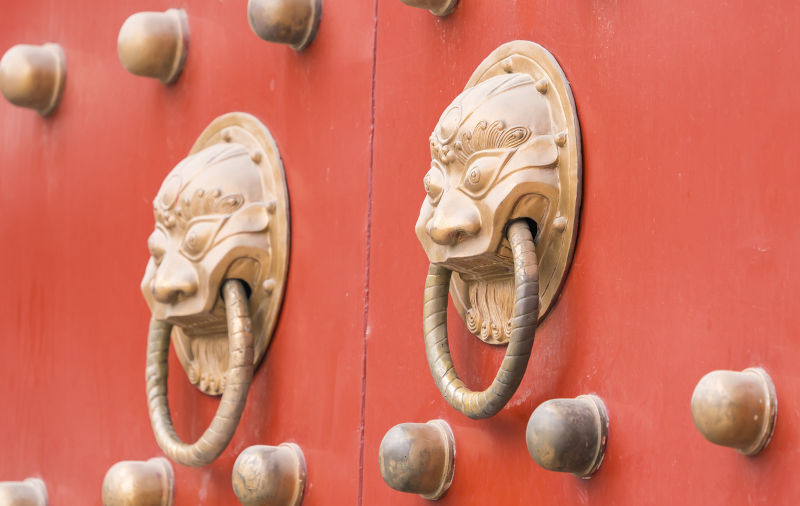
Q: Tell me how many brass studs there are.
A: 10